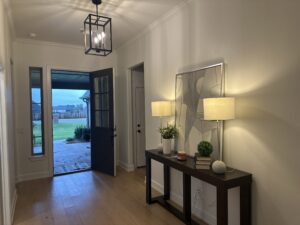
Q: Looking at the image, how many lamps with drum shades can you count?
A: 2